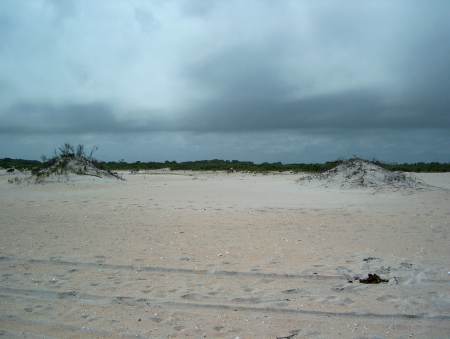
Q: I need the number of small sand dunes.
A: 2